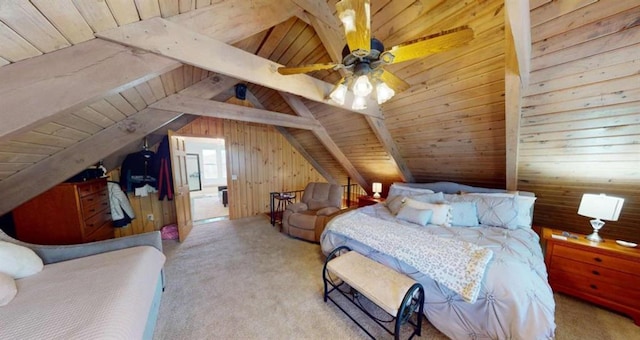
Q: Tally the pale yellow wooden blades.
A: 5